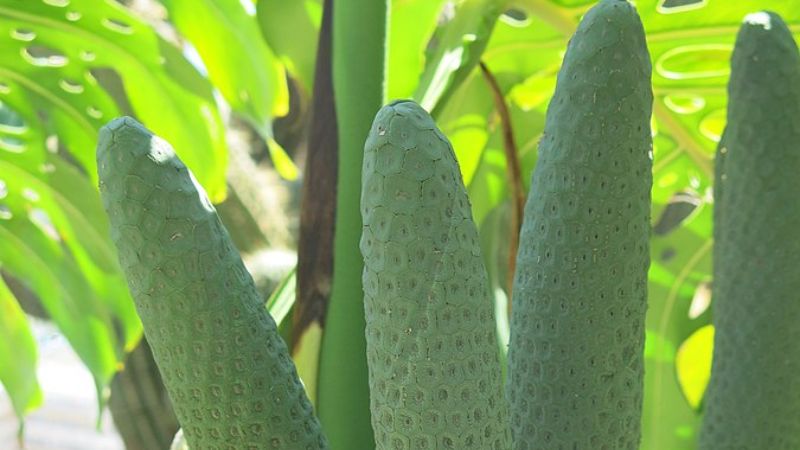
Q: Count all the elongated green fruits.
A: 4